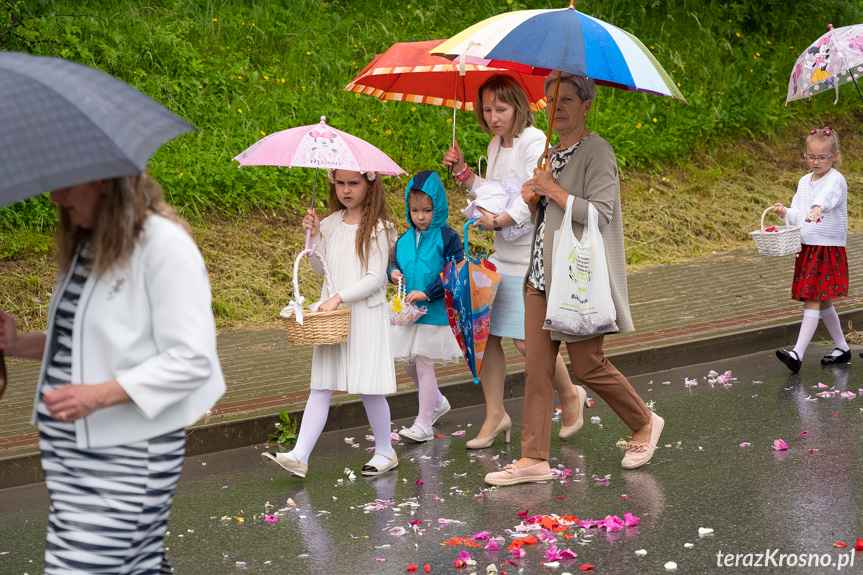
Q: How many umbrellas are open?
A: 5